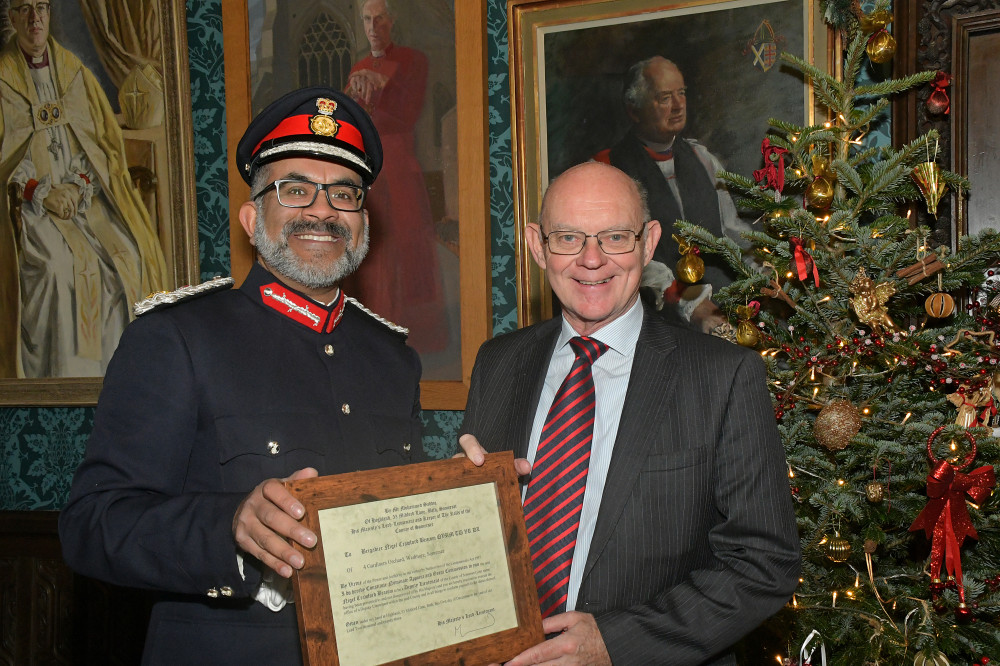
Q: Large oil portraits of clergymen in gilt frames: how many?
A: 3